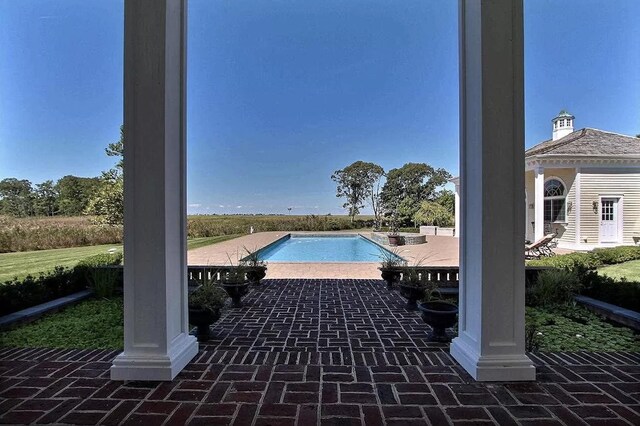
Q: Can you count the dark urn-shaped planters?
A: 6